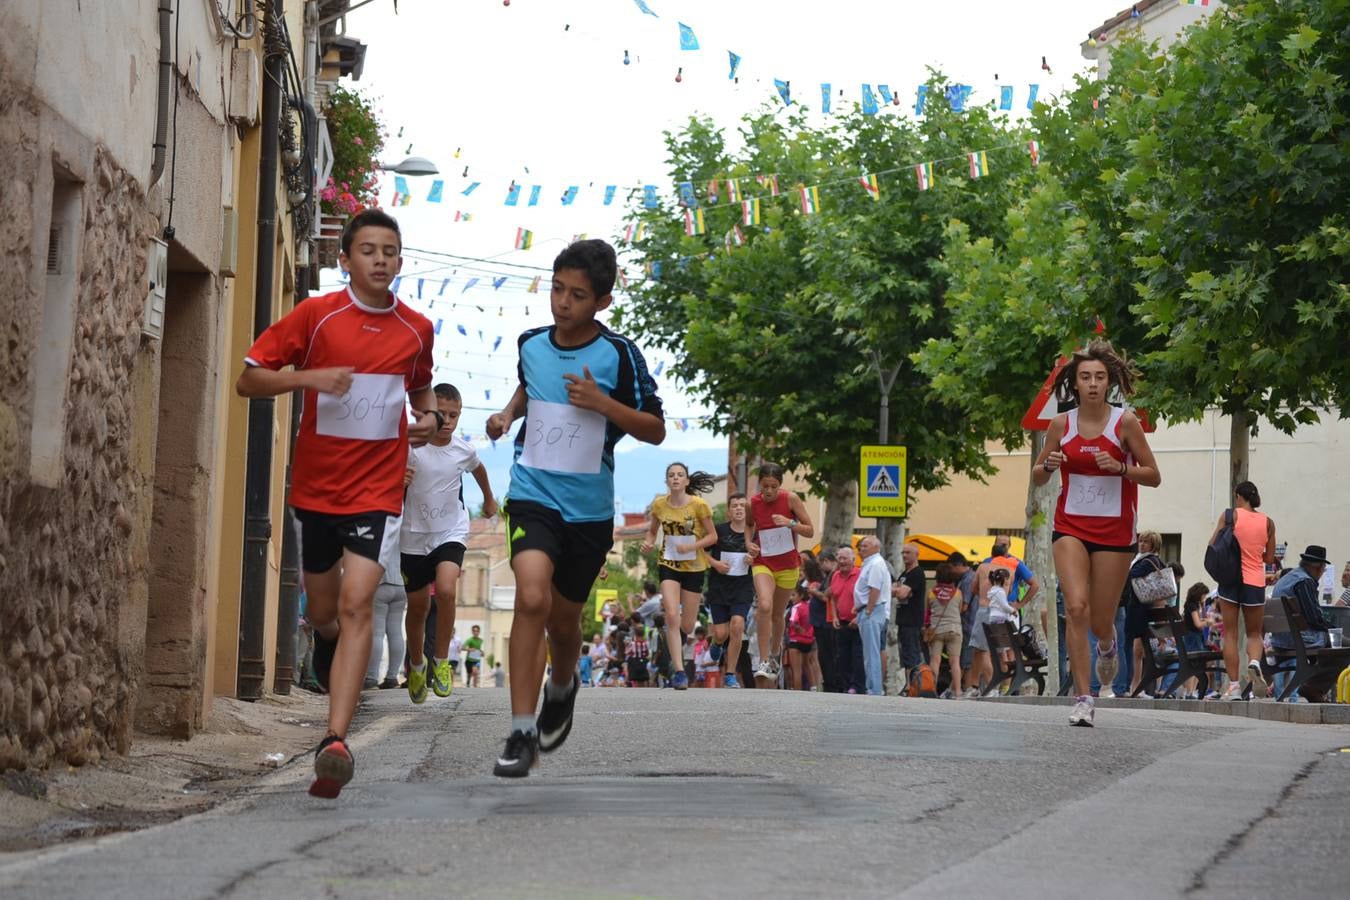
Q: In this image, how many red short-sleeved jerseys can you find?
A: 1